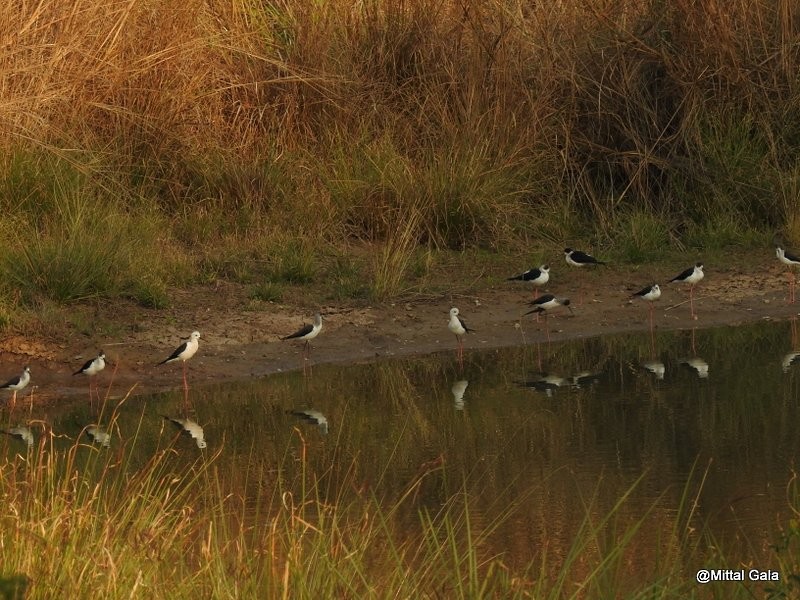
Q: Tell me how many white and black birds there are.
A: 11